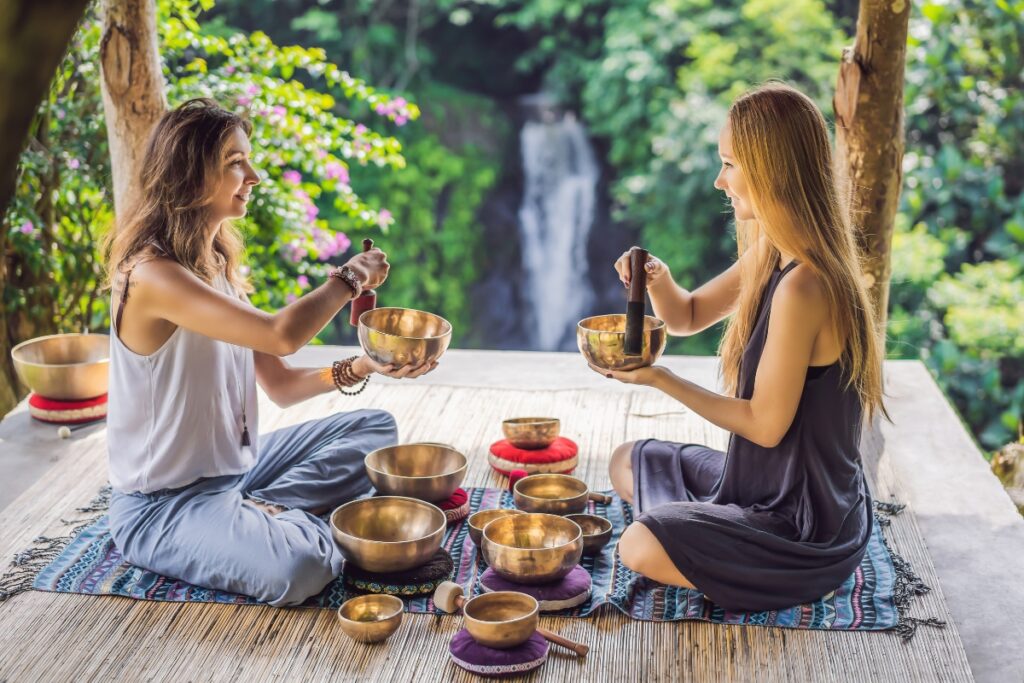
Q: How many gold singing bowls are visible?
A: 12